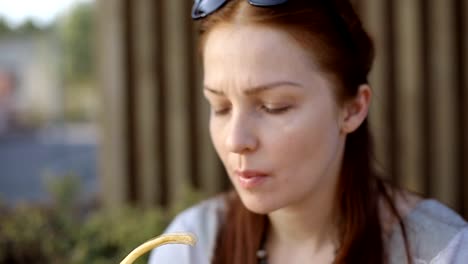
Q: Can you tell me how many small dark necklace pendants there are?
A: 1